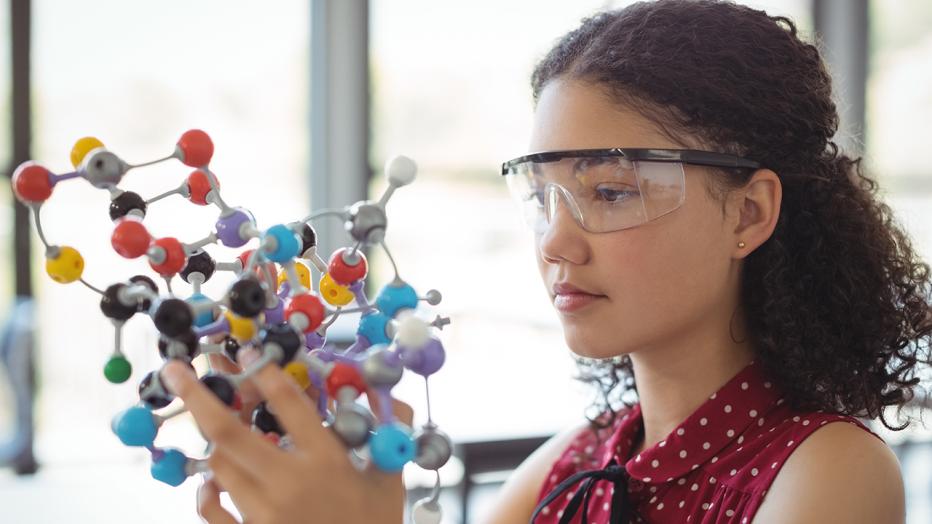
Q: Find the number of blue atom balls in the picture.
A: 7